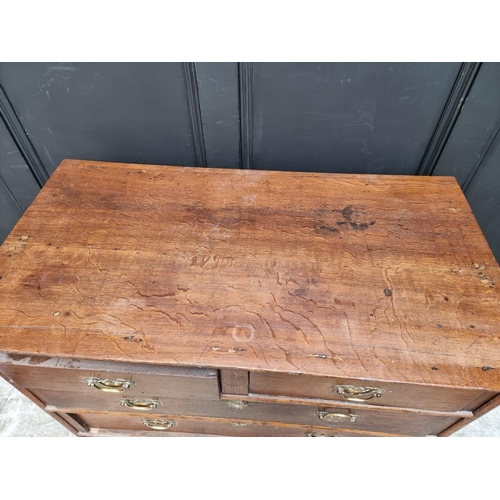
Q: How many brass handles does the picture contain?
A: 6